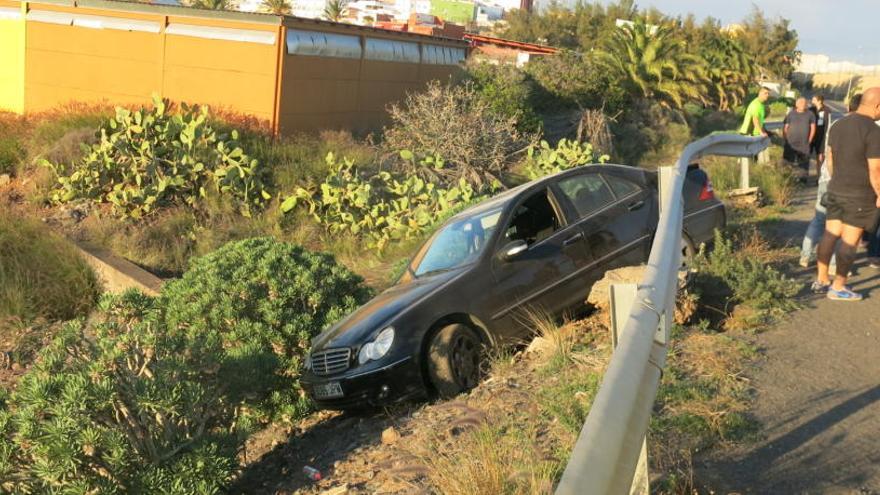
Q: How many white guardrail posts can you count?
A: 3